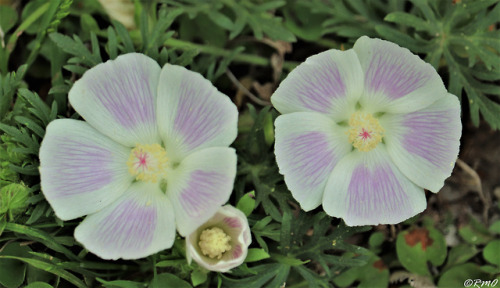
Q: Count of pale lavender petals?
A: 10